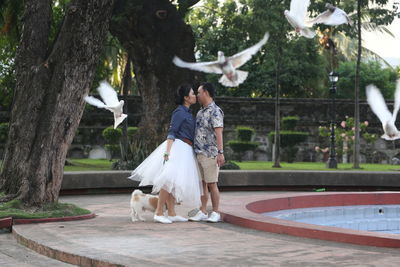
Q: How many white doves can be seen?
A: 5